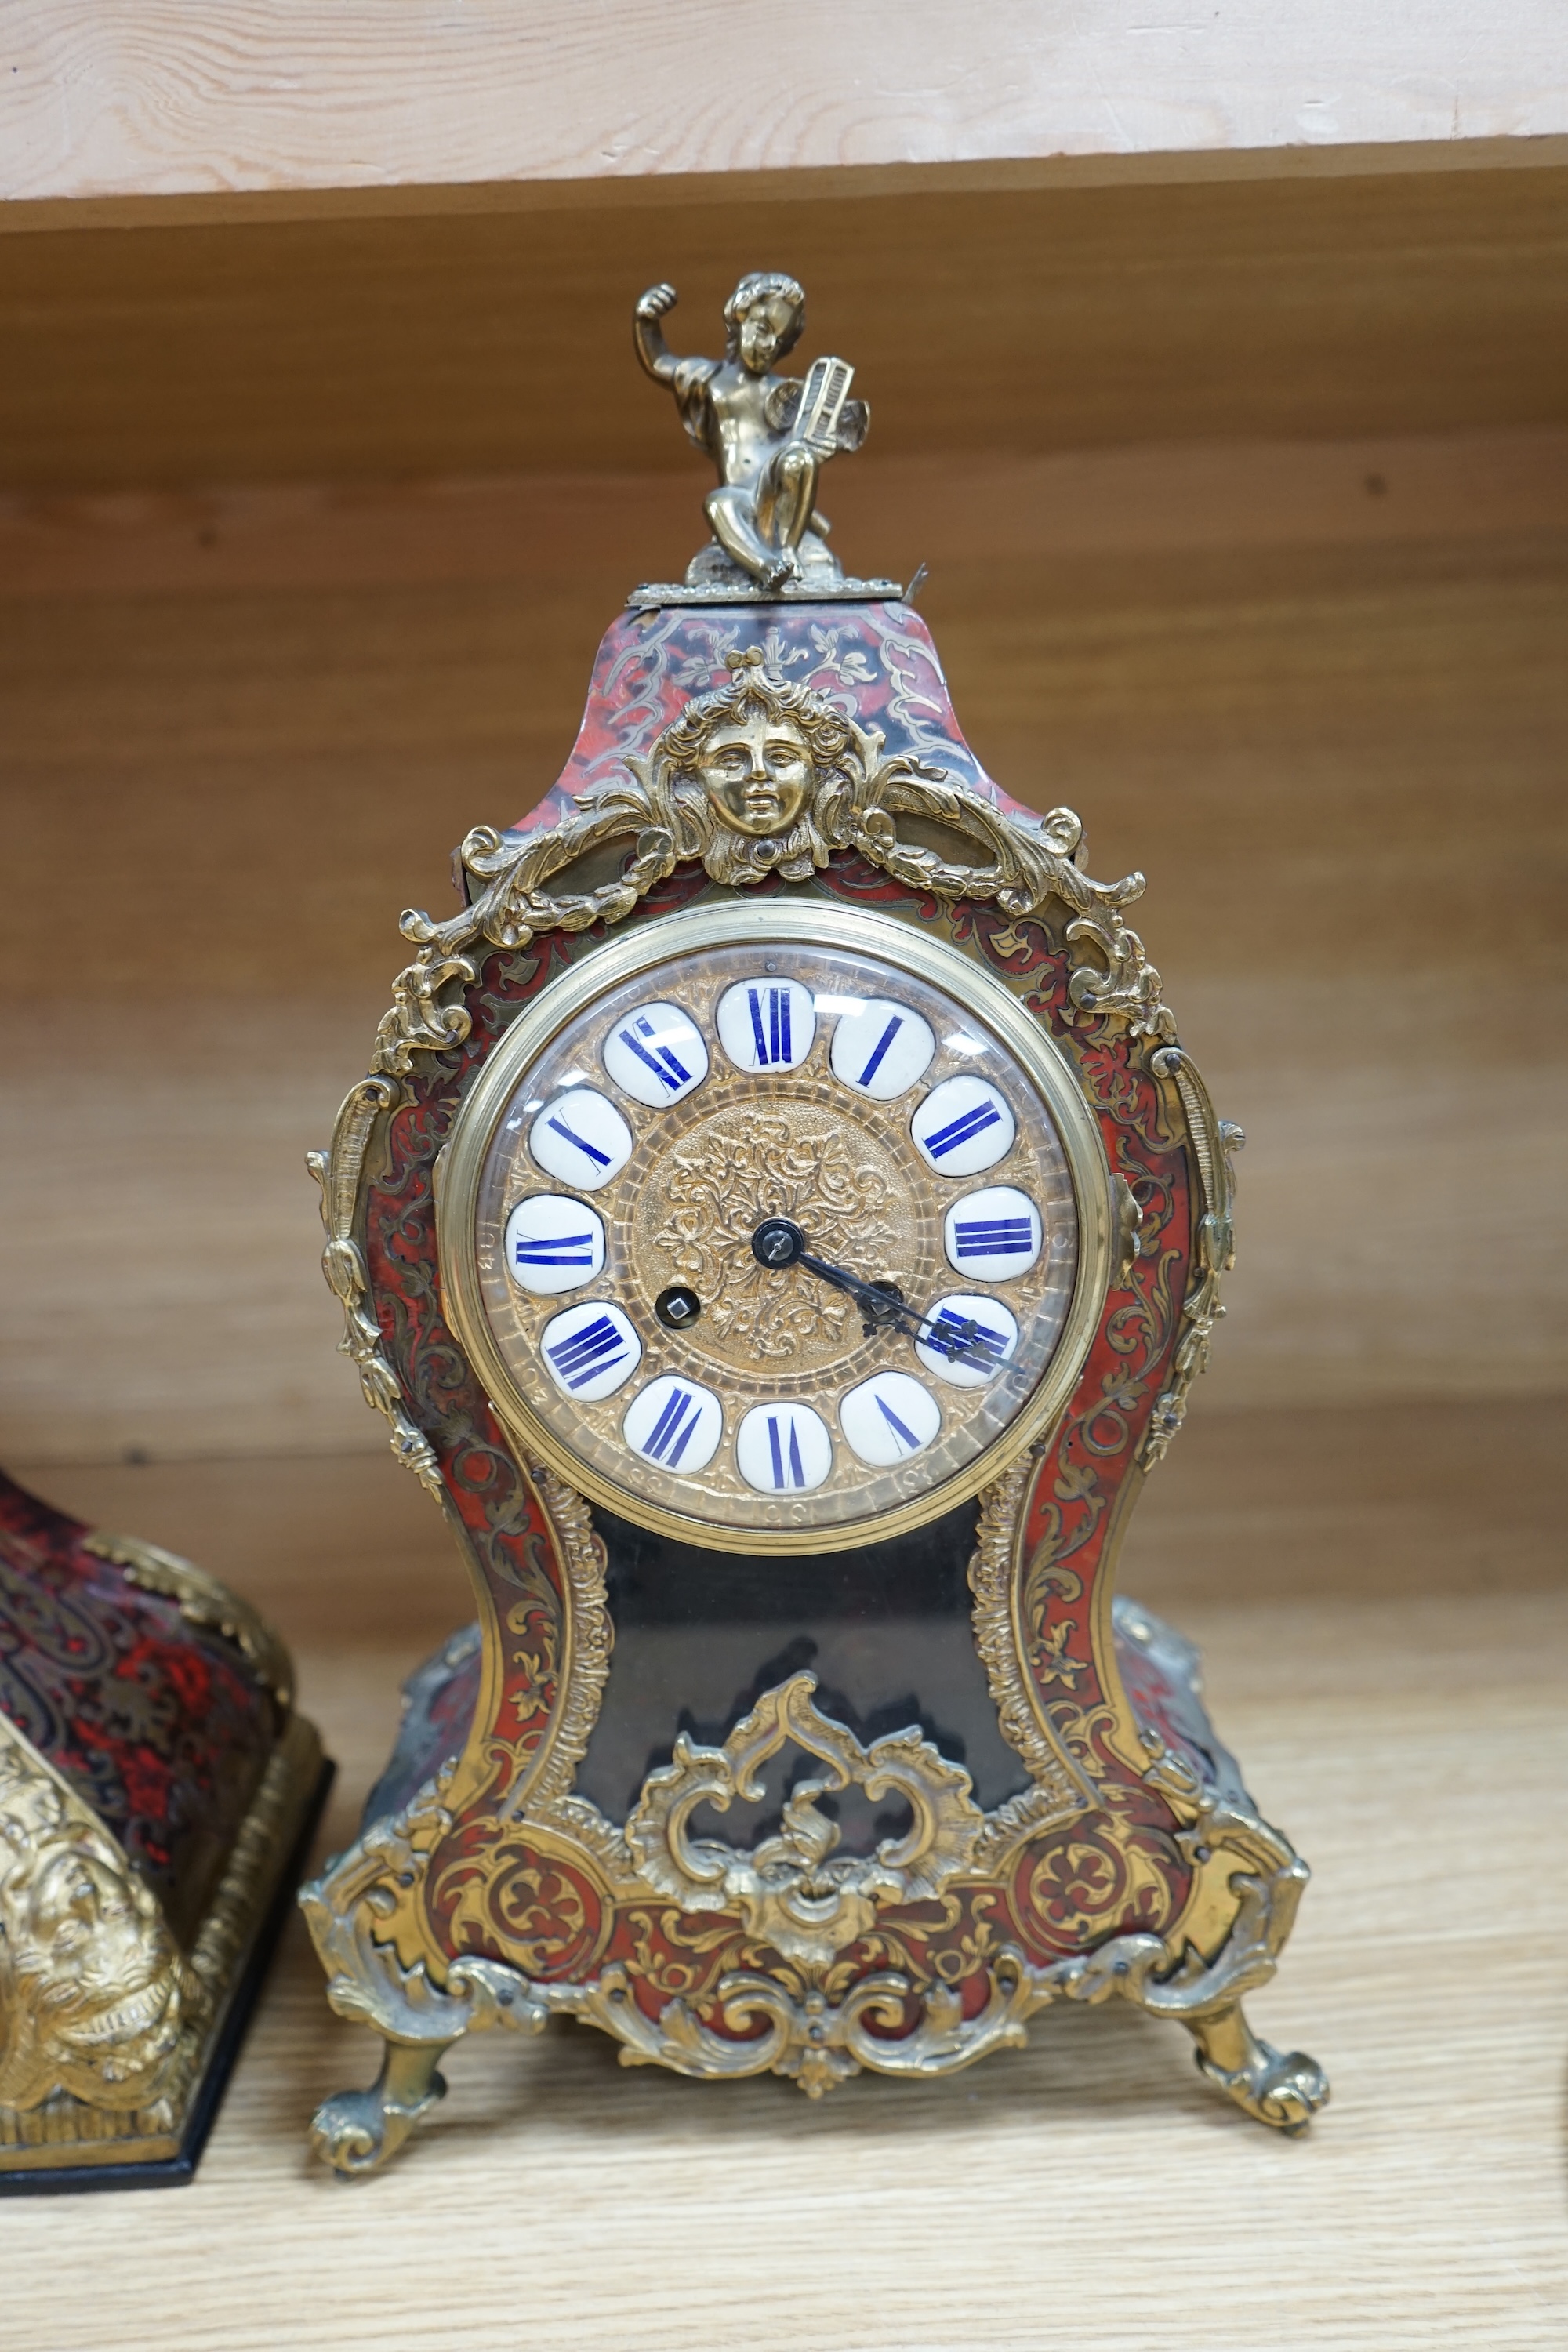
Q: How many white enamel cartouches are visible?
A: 12